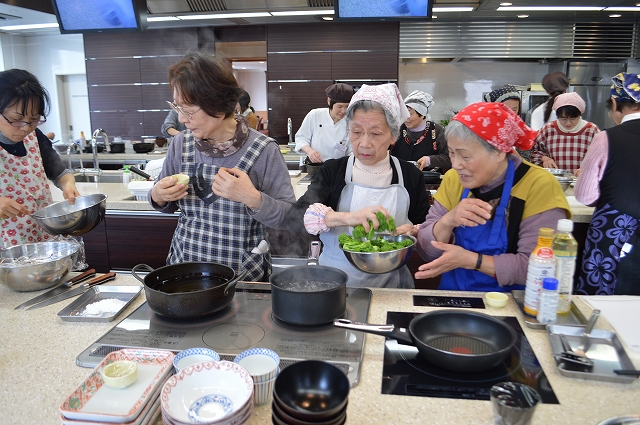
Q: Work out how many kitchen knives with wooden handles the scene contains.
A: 2